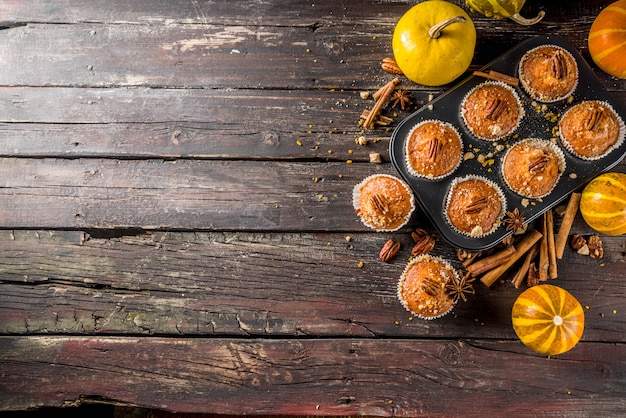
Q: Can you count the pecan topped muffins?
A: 8